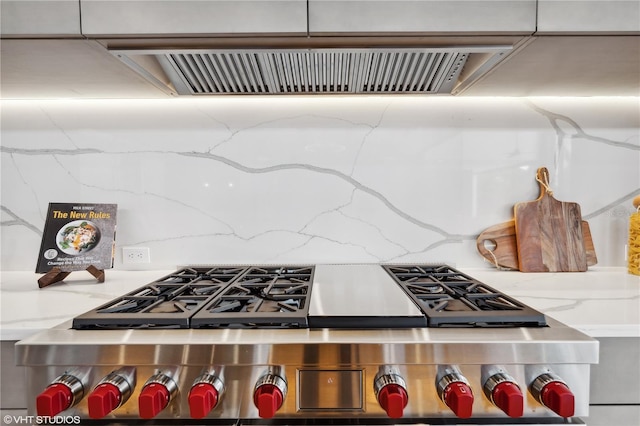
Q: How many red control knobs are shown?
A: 9